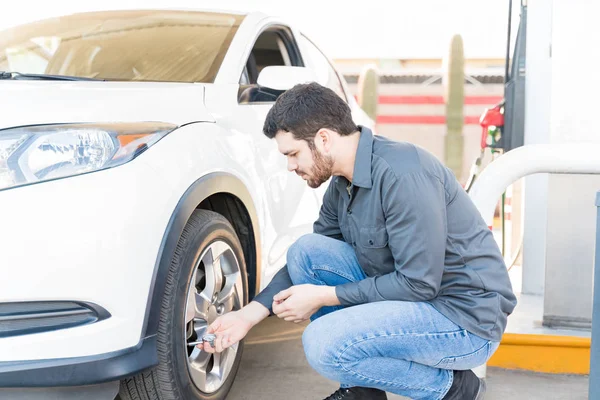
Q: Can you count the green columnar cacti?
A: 2